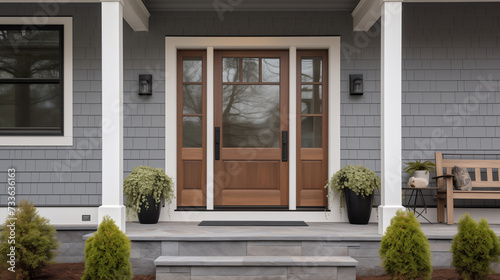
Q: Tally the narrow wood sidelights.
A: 2